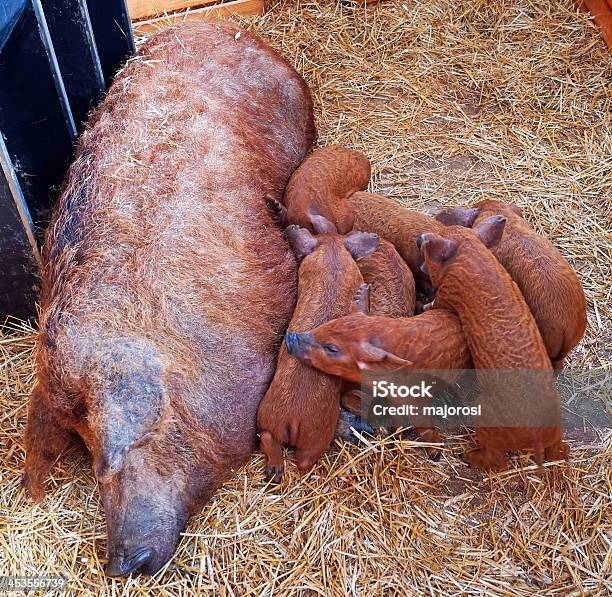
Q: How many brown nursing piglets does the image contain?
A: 7